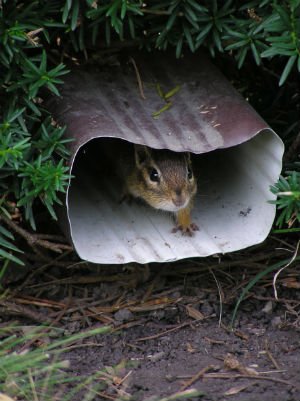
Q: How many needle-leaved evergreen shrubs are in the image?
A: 1